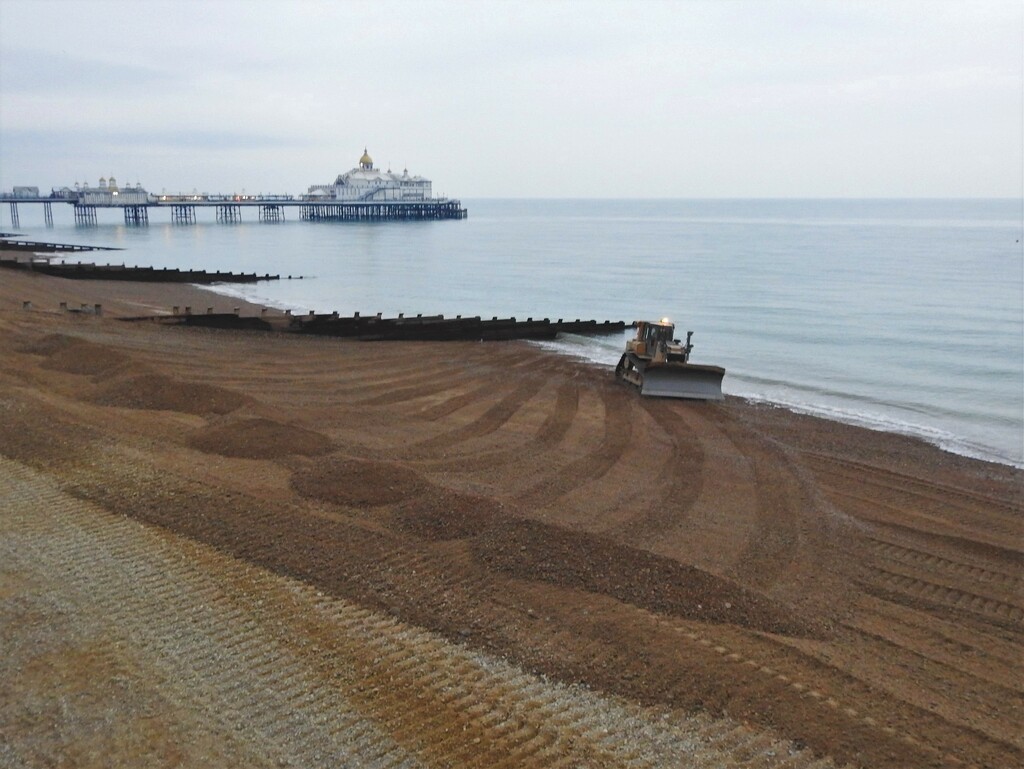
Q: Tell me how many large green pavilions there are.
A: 0